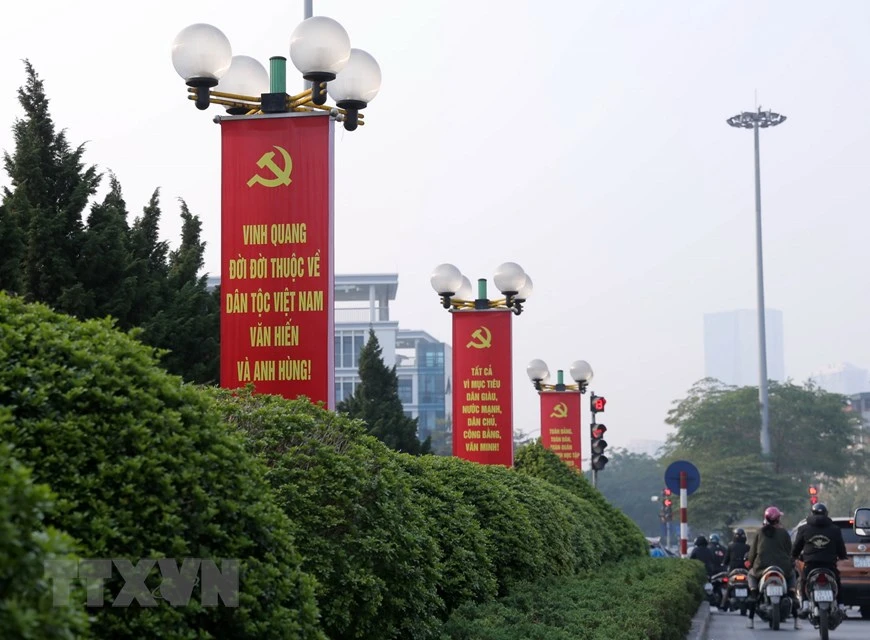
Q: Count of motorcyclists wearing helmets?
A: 5